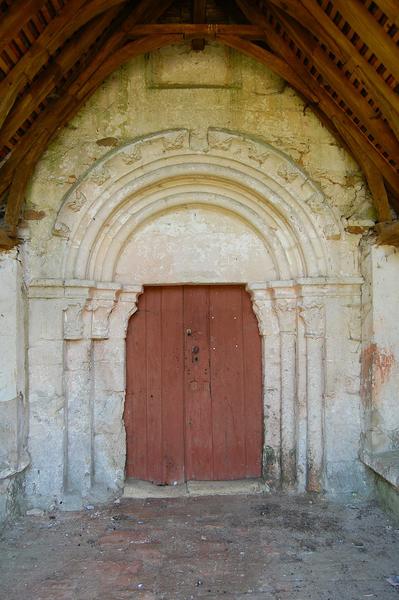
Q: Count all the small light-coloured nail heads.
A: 4